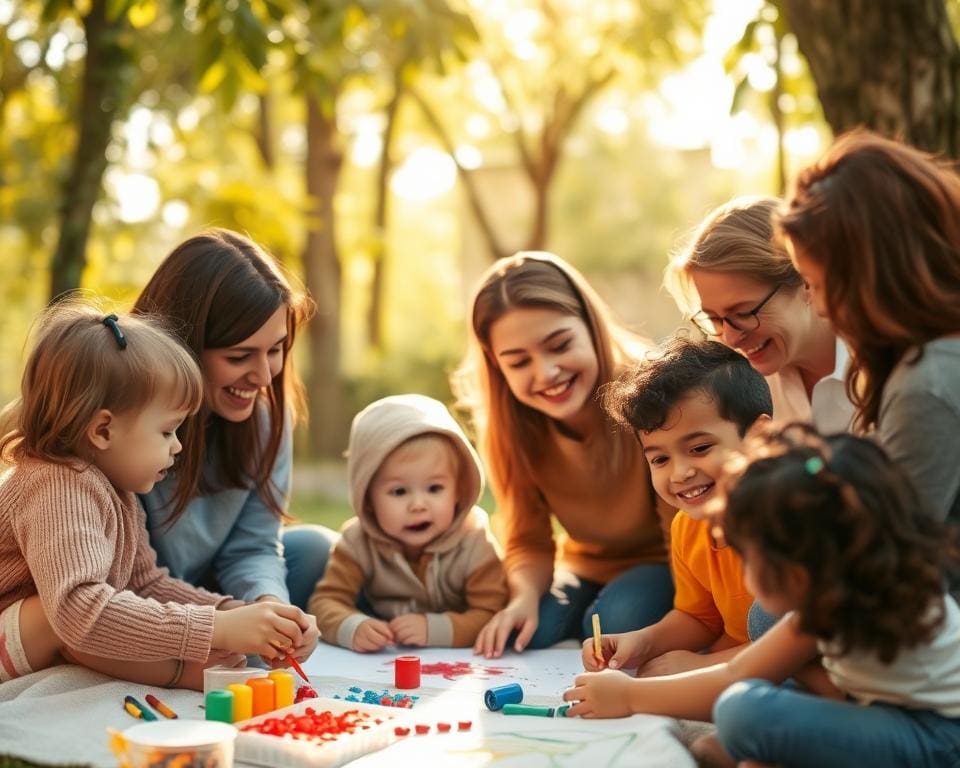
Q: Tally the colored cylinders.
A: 6